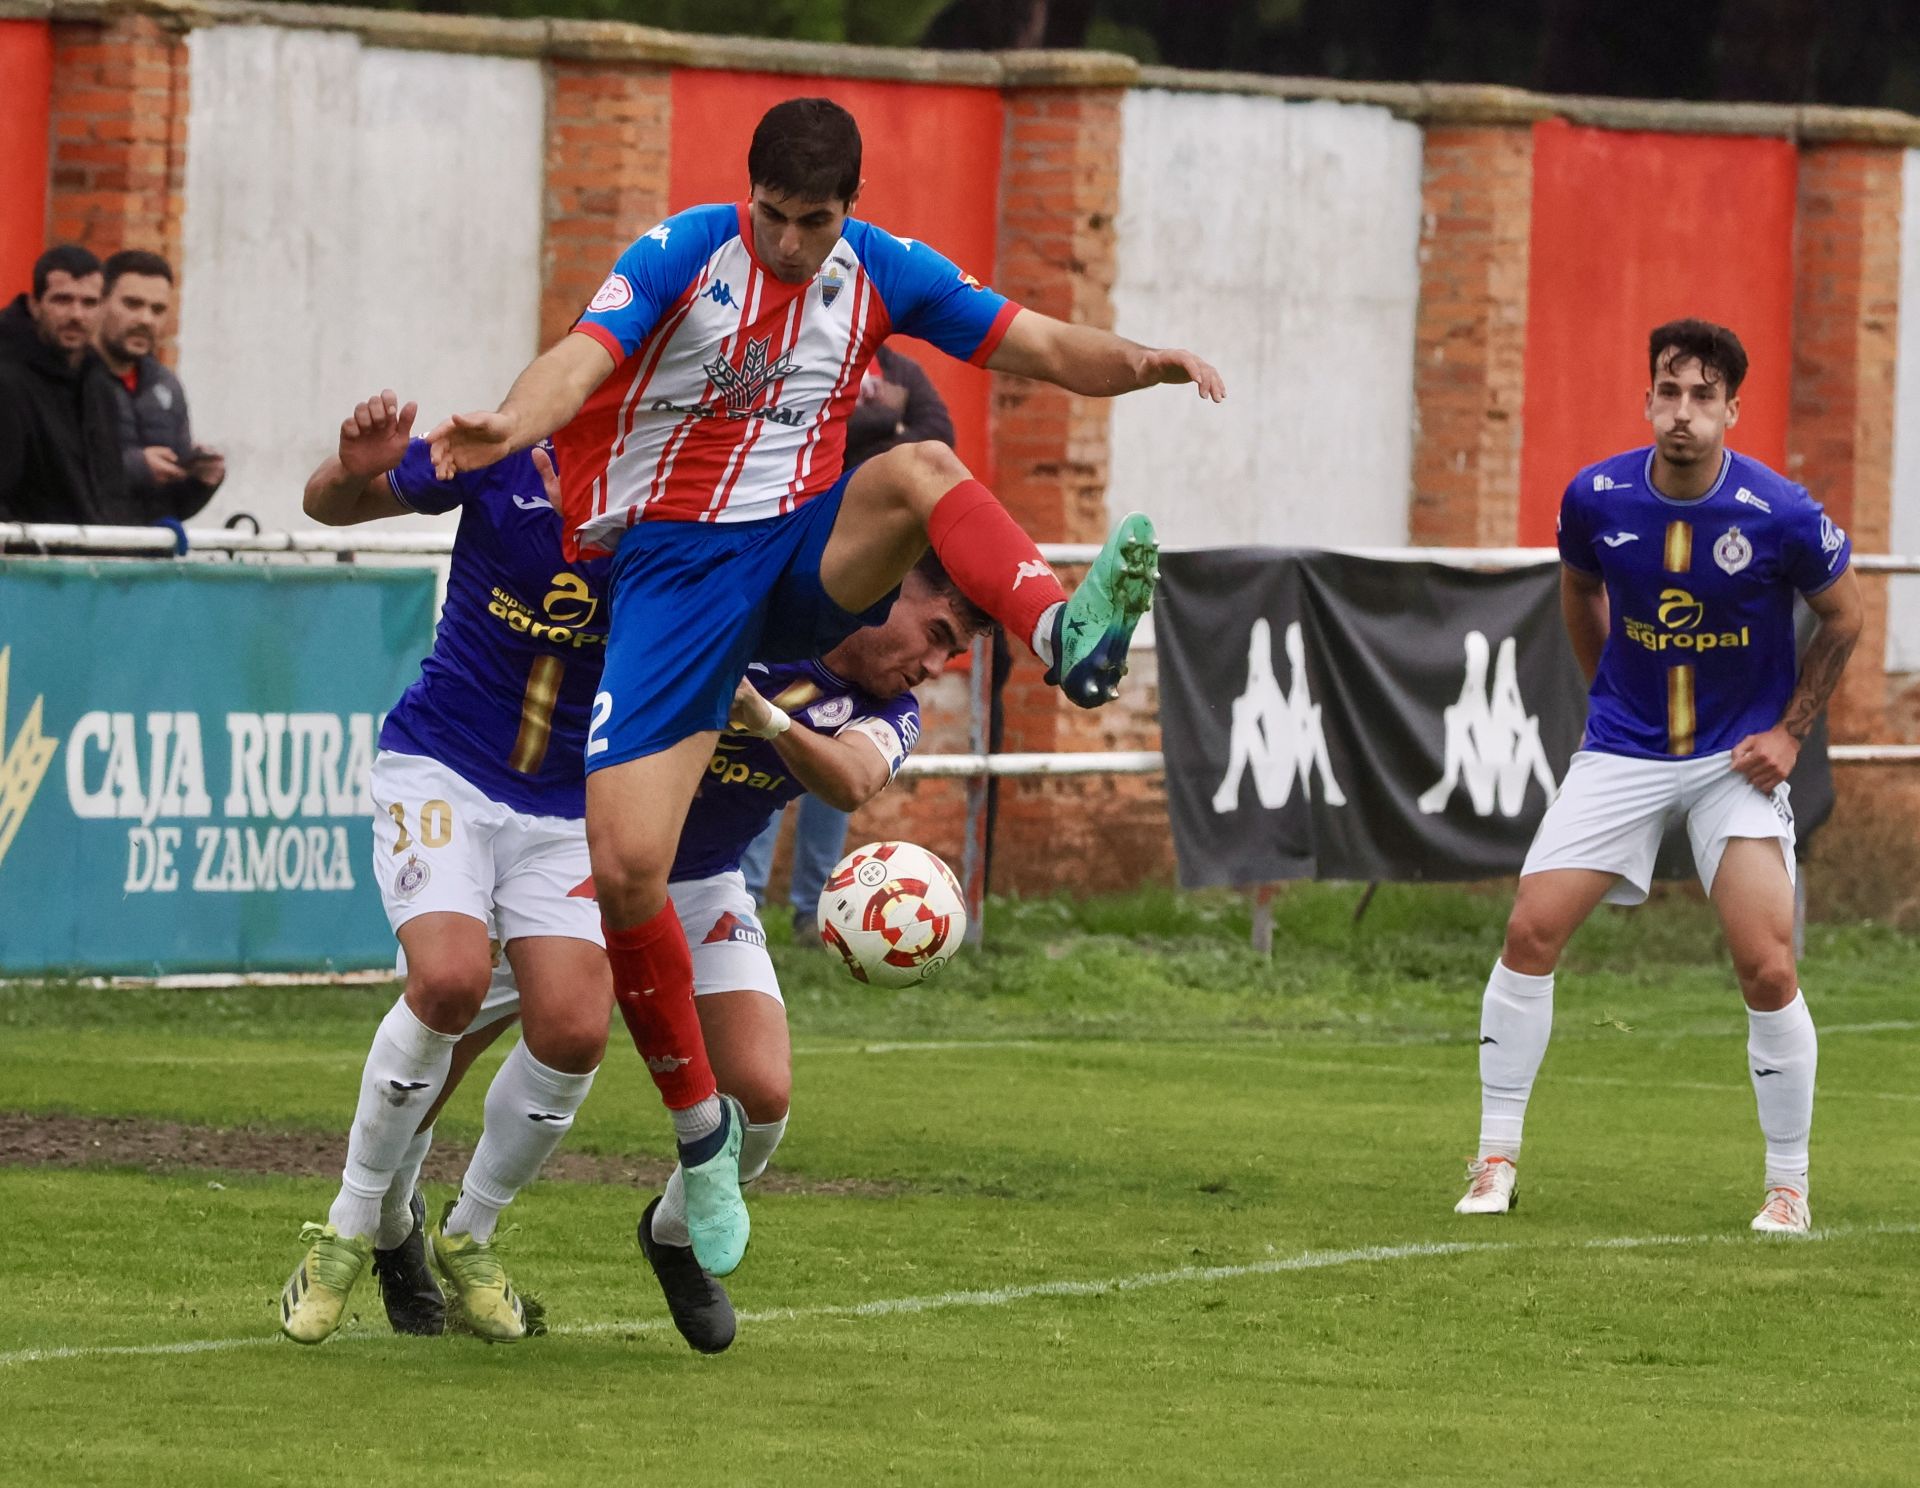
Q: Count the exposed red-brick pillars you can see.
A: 5